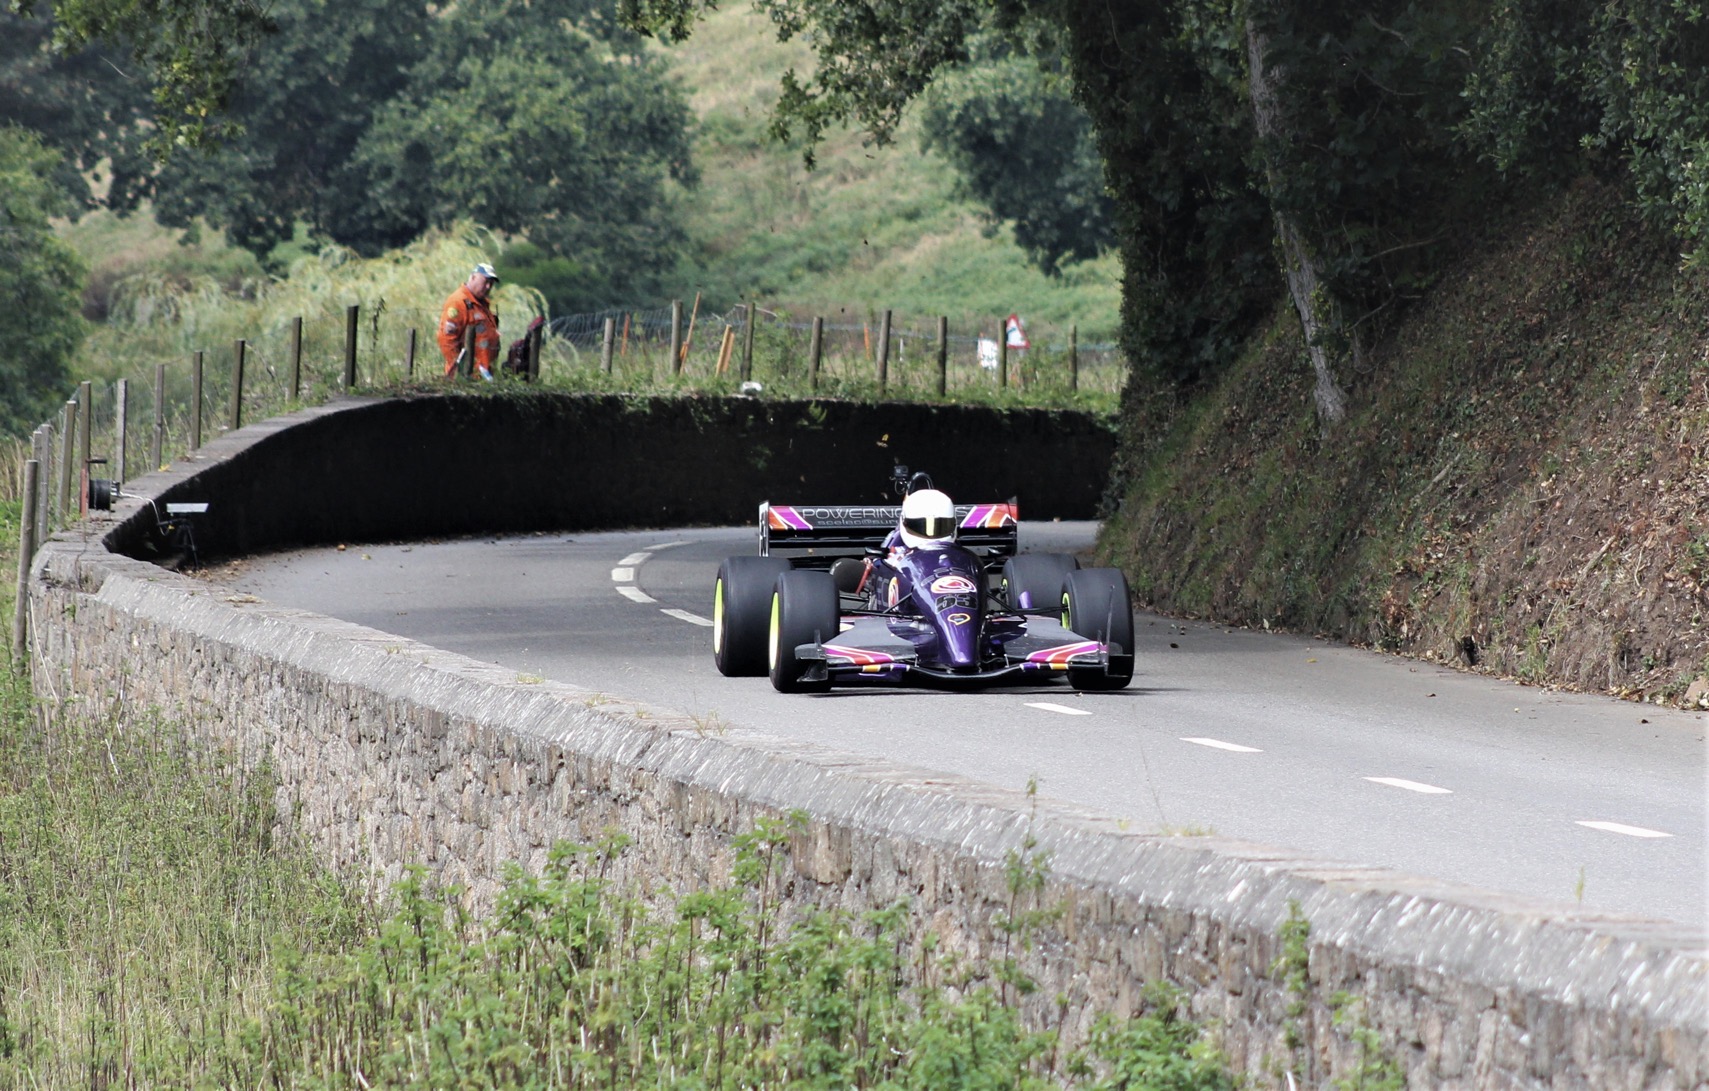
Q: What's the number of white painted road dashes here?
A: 9